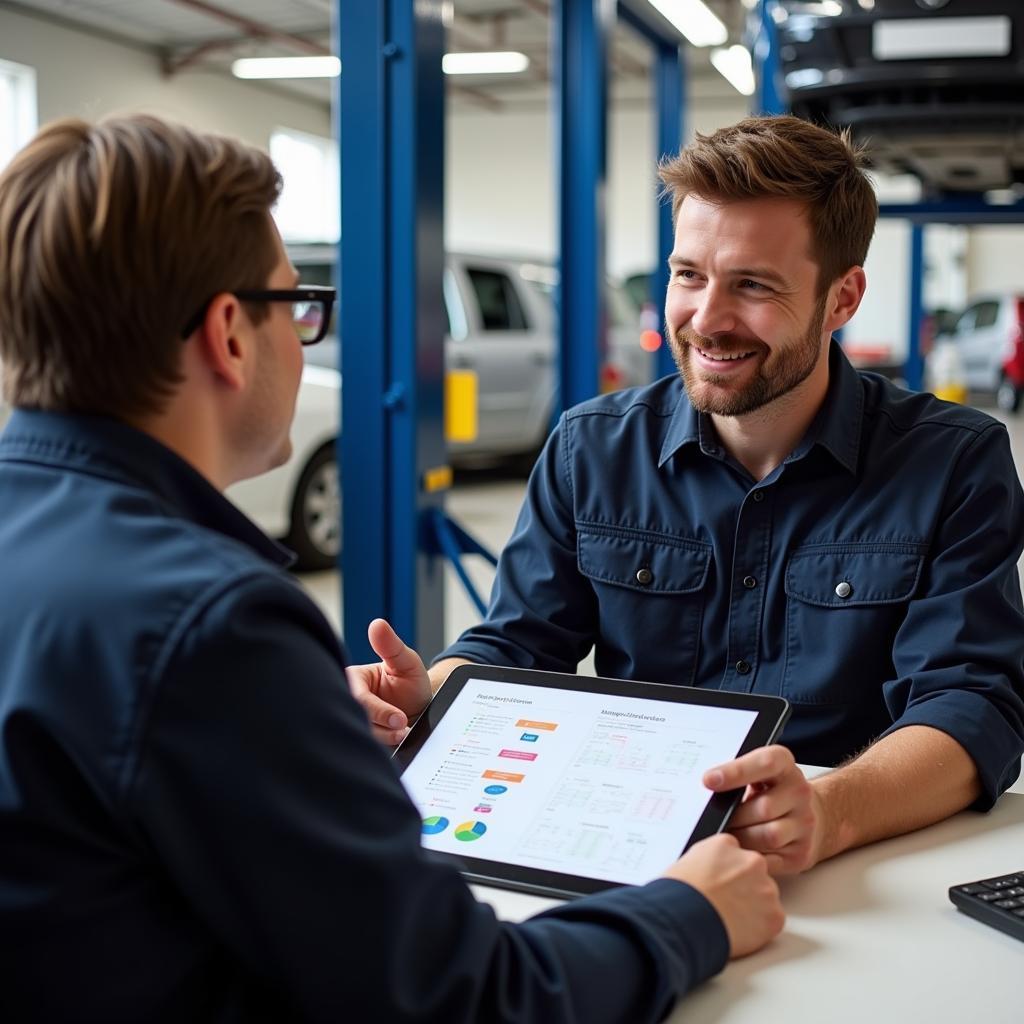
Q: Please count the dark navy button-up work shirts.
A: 2